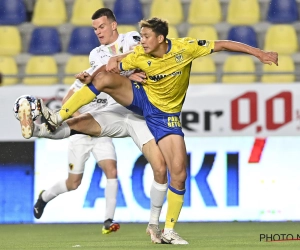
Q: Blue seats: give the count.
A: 6